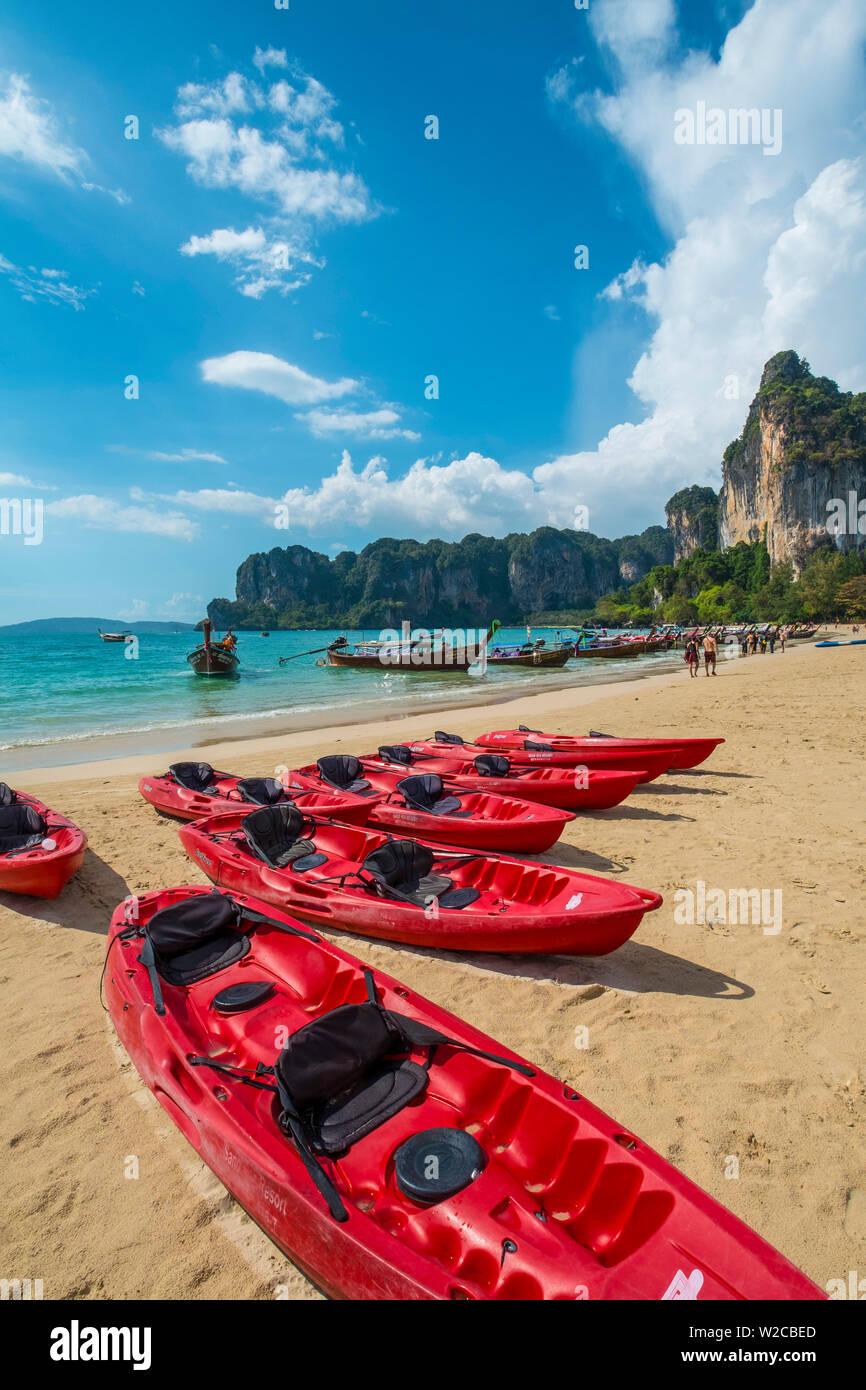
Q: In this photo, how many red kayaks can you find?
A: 8